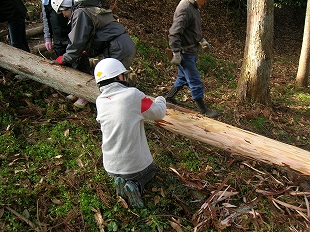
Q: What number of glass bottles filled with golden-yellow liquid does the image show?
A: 0